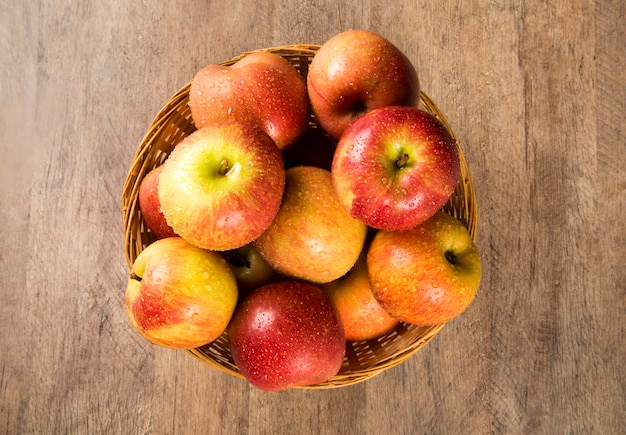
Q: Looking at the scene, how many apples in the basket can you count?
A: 11